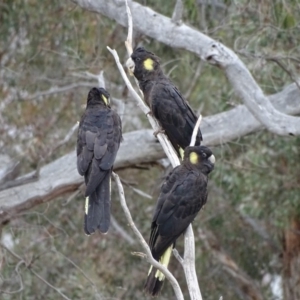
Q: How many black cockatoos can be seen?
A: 3